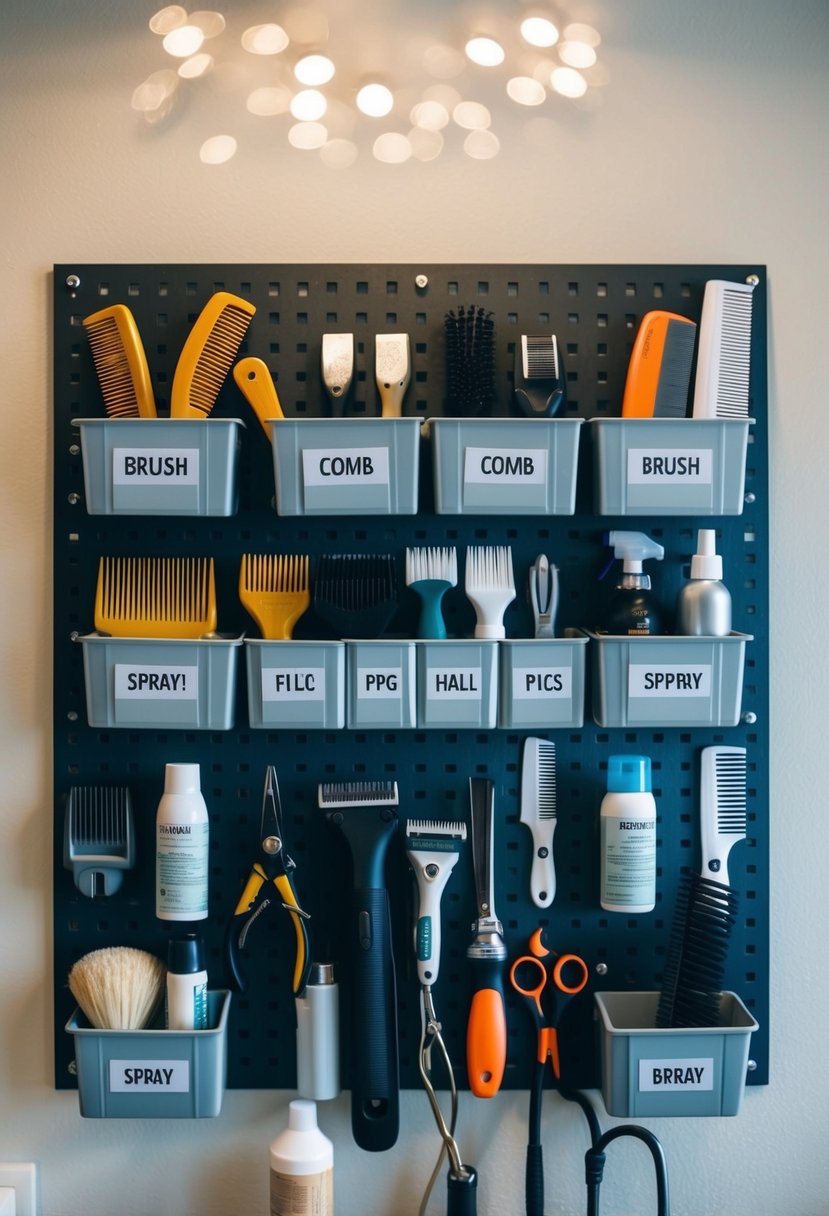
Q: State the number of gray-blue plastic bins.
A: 12